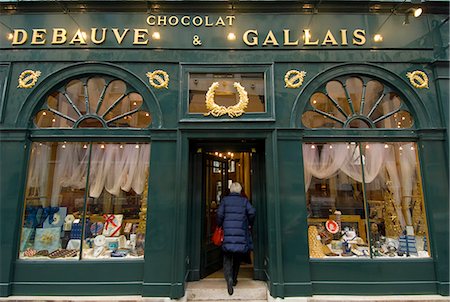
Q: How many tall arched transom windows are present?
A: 2